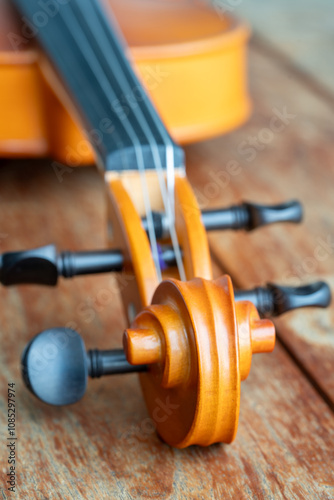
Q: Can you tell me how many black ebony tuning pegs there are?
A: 4